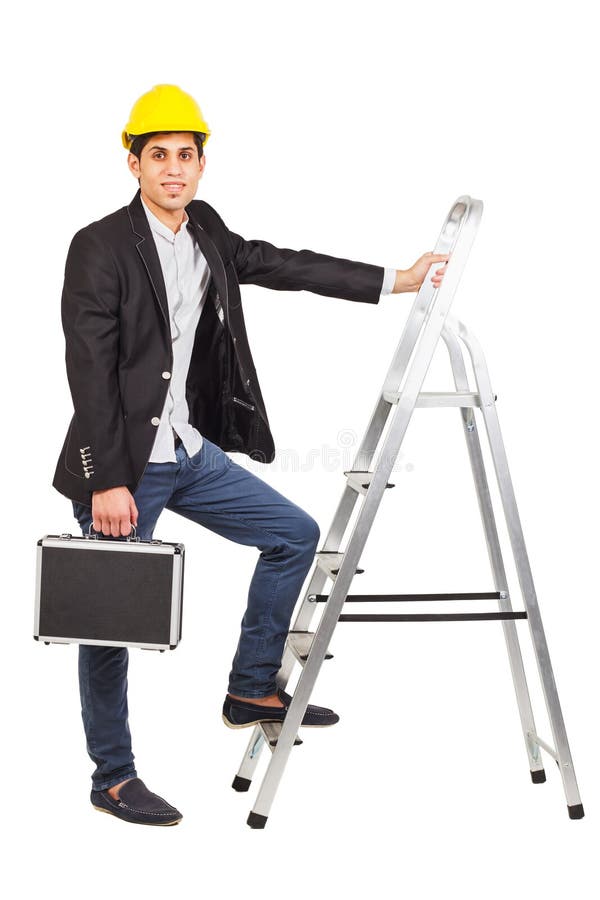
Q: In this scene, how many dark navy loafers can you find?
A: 2